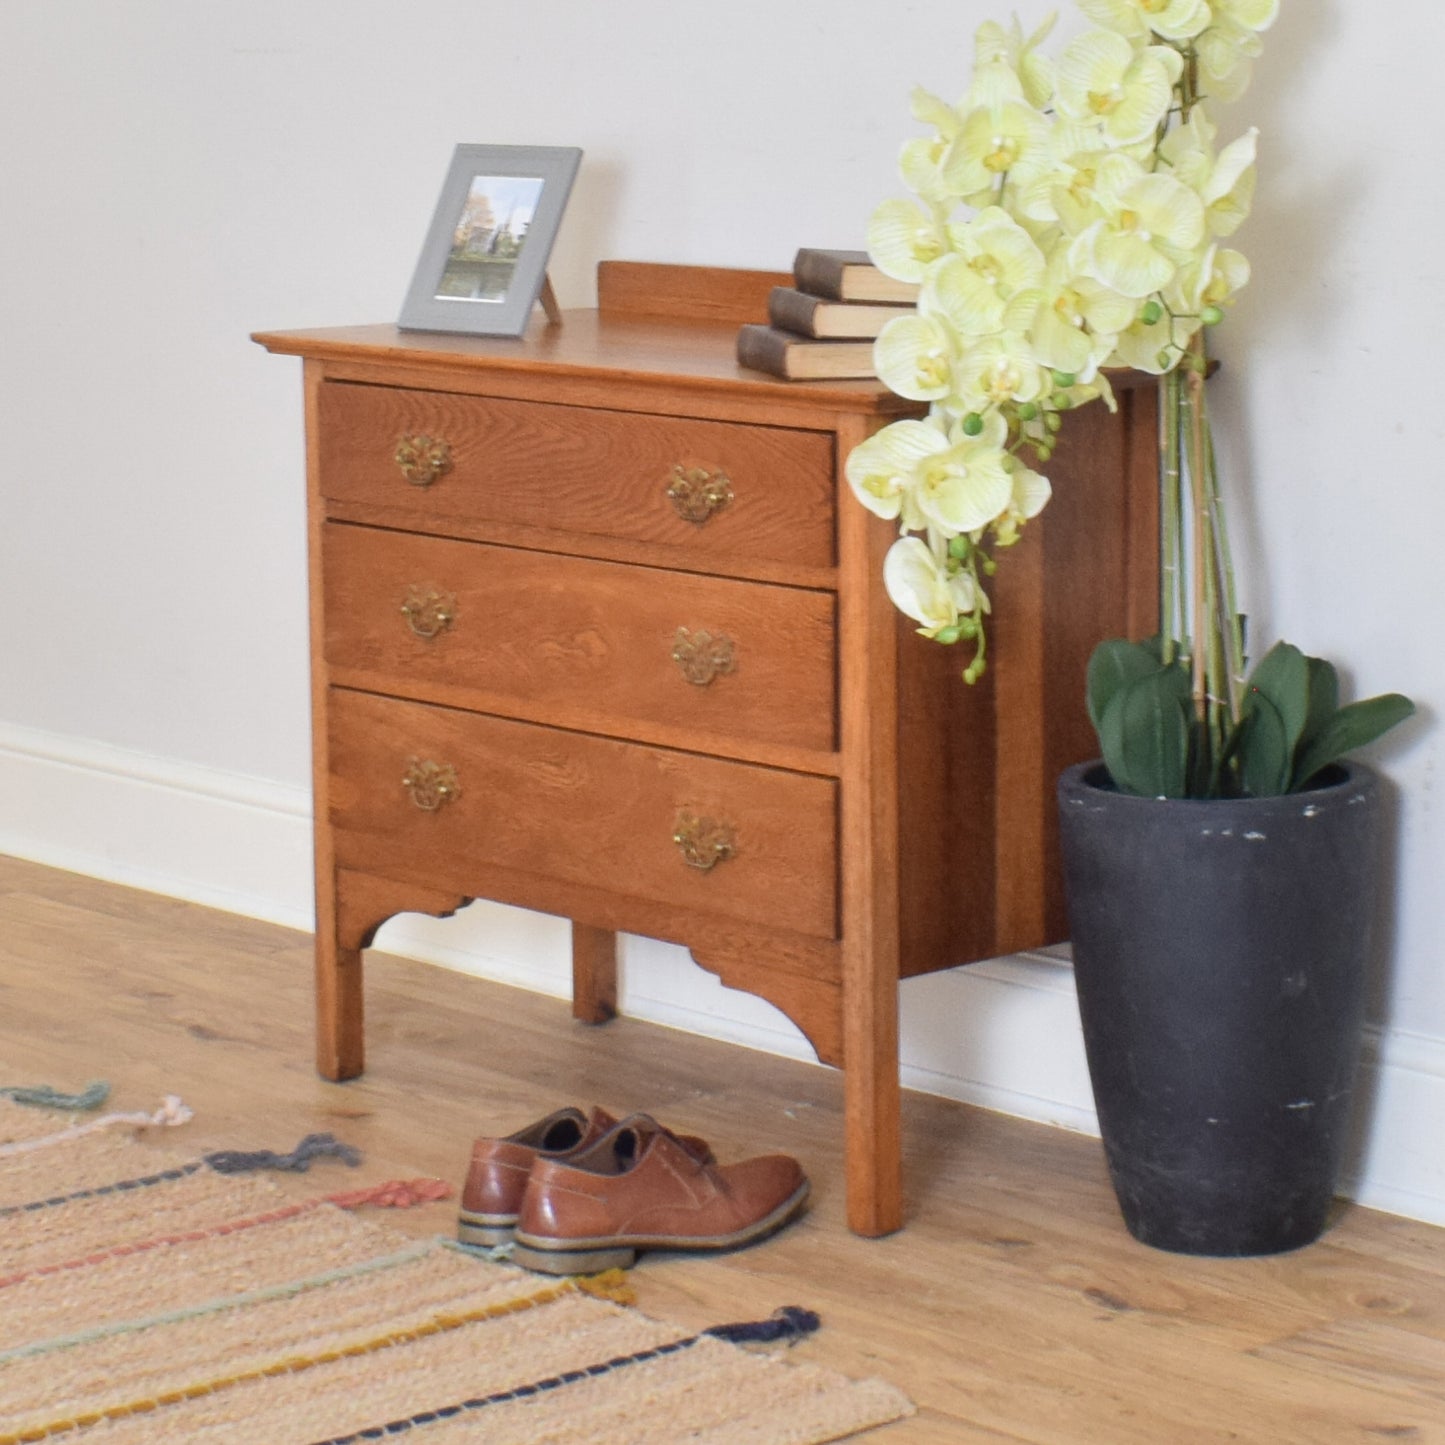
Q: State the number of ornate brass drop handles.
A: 6